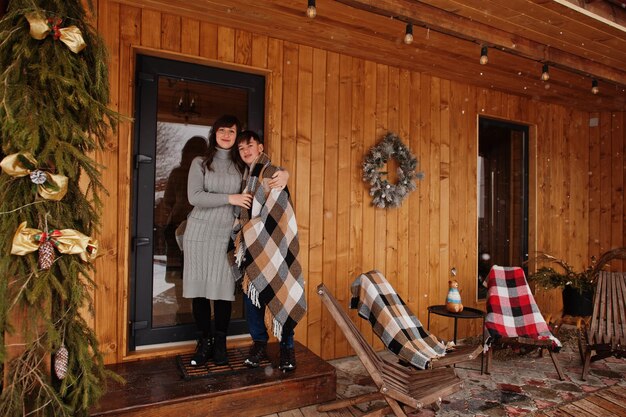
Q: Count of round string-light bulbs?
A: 5